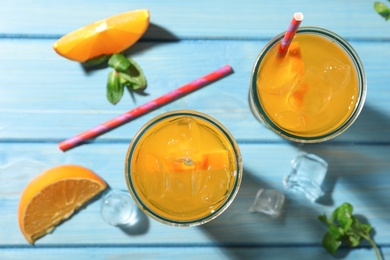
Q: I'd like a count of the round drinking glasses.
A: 2